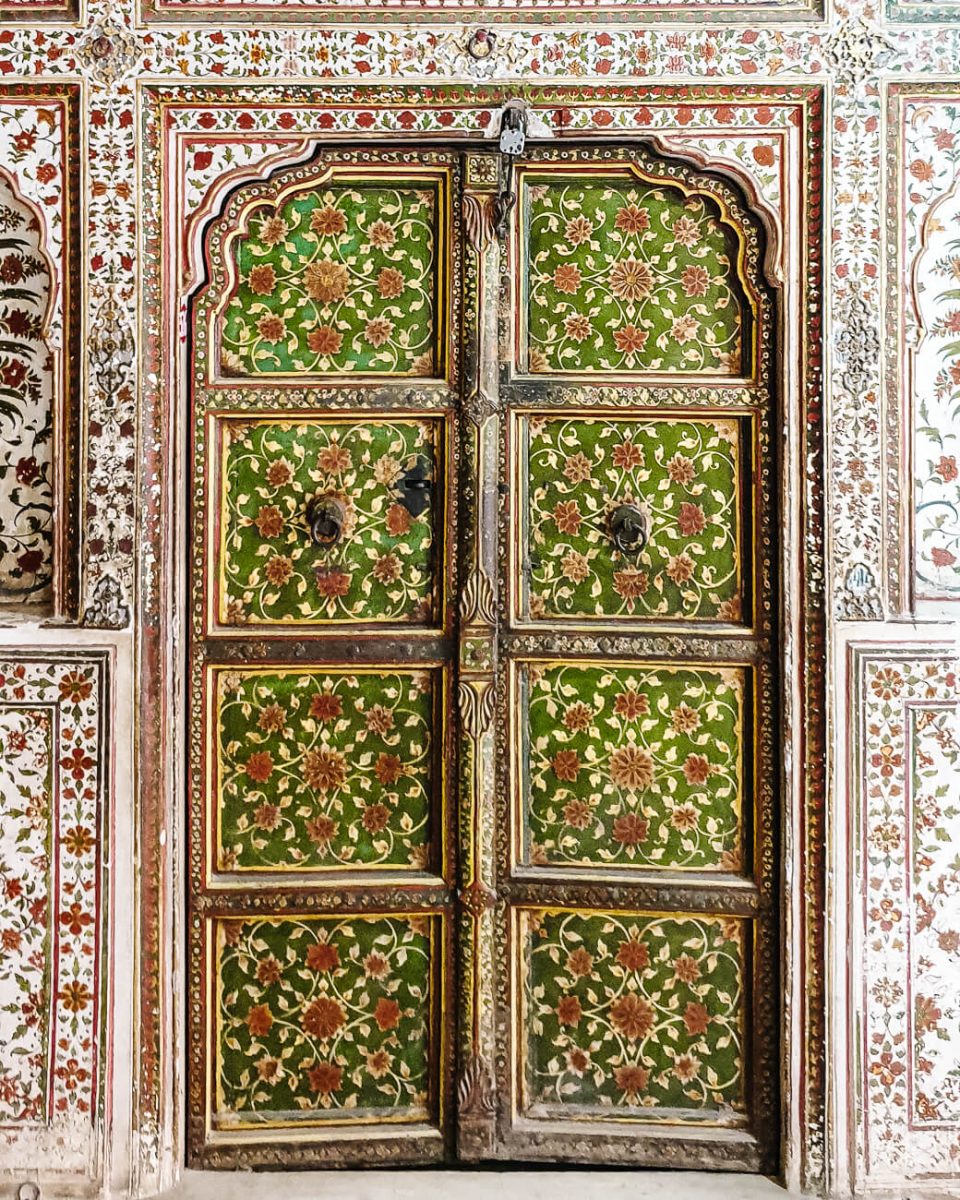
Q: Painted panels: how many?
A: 8